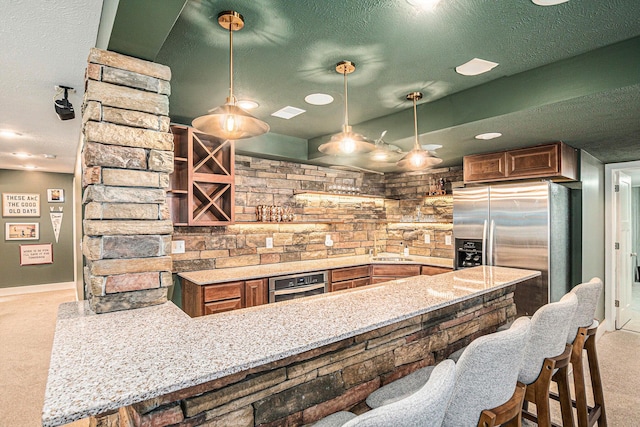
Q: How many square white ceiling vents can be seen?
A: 2